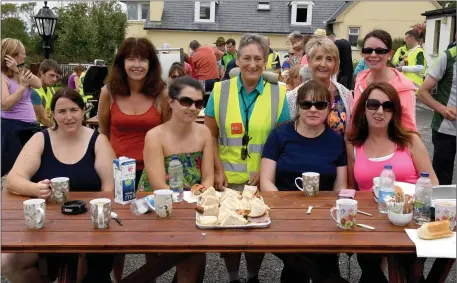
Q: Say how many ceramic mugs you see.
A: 8